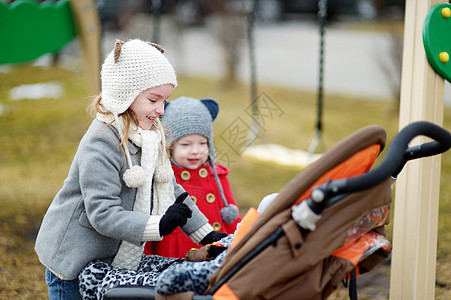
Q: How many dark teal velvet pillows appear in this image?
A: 0